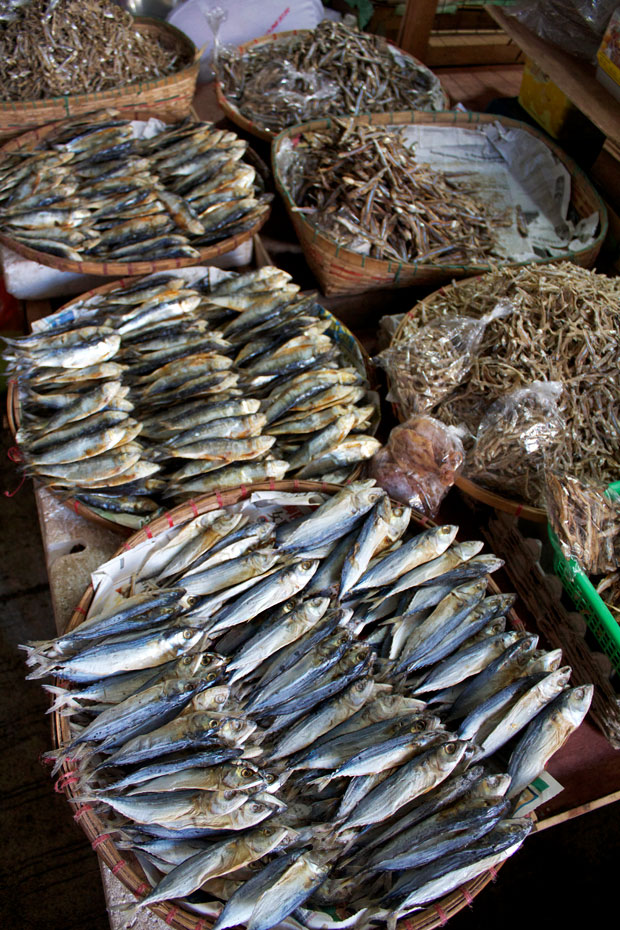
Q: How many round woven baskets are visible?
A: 7